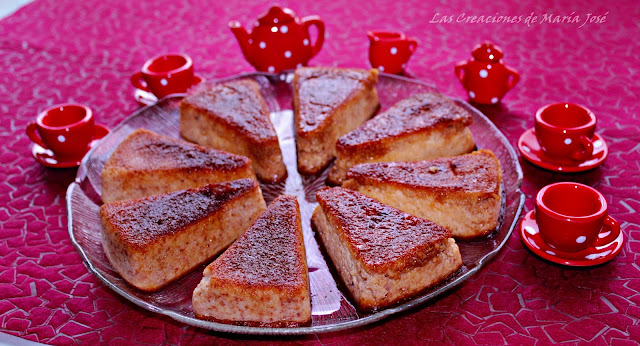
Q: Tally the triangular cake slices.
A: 8